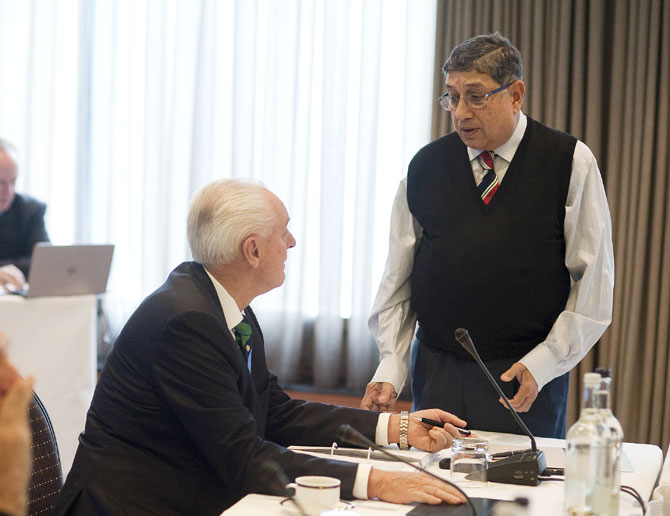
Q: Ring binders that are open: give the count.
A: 1